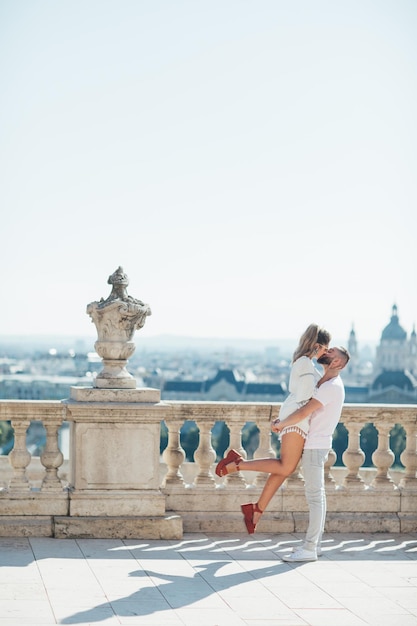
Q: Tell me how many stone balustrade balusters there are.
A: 11